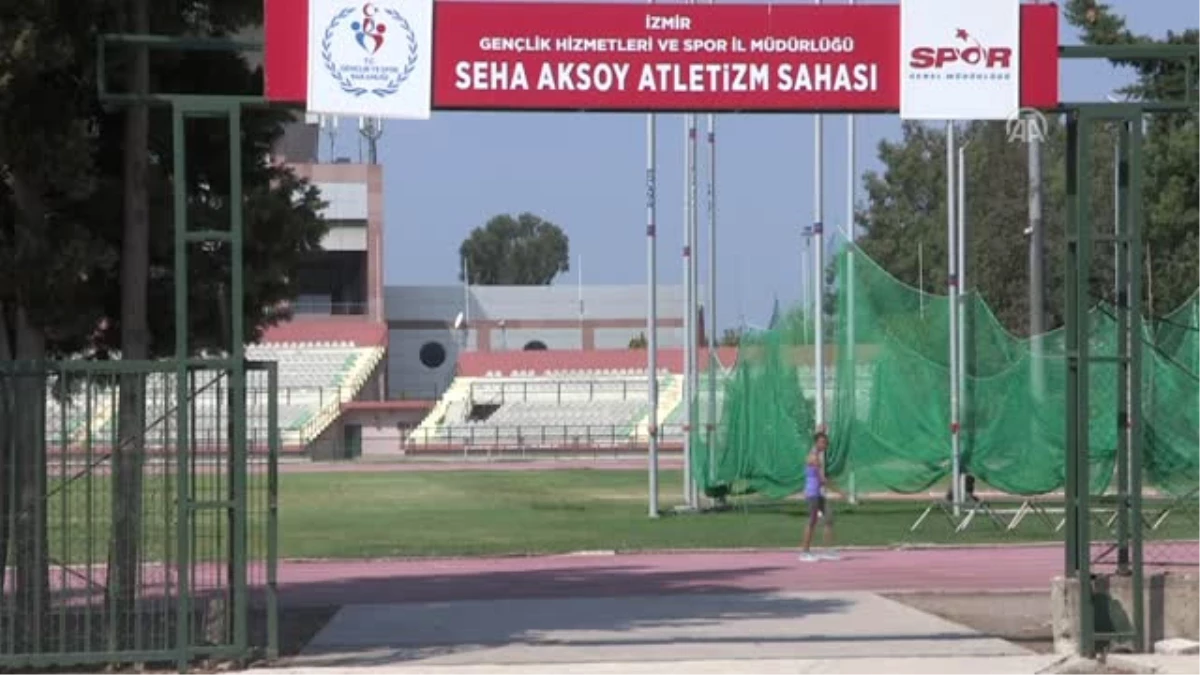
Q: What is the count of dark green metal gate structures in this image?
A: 2